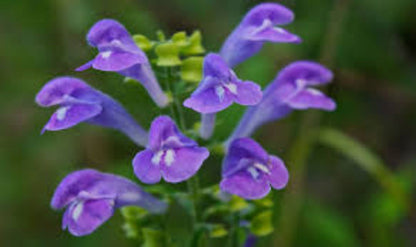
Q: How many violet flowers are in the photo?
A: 8